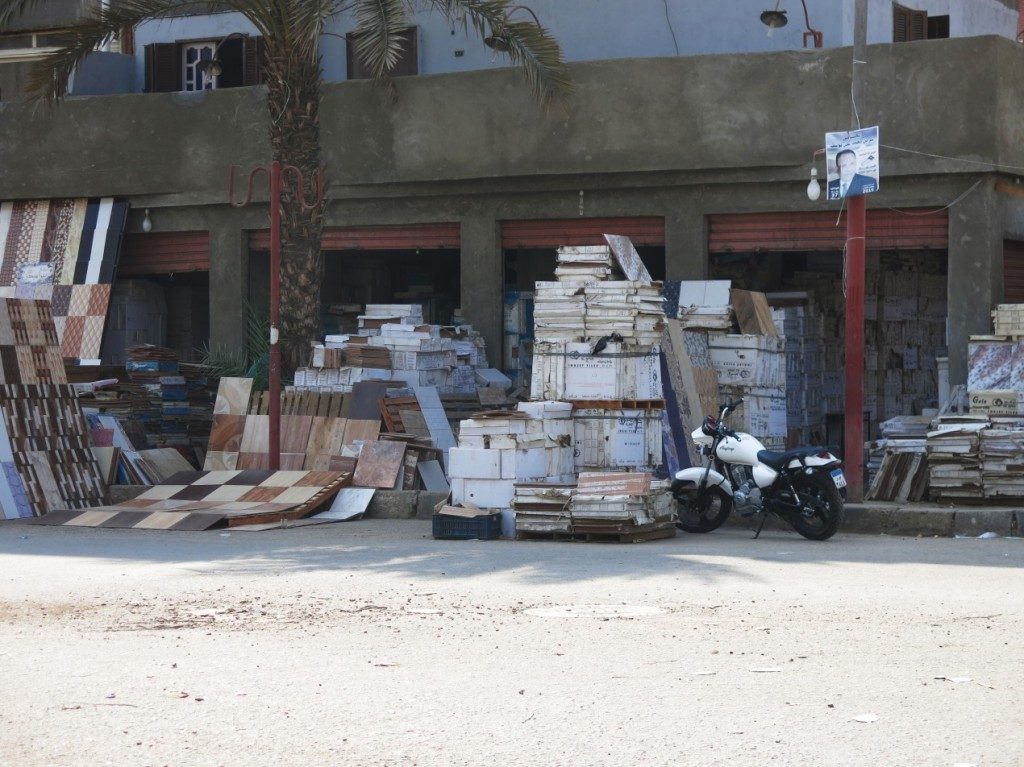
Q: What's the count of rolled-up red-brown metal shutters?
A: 4